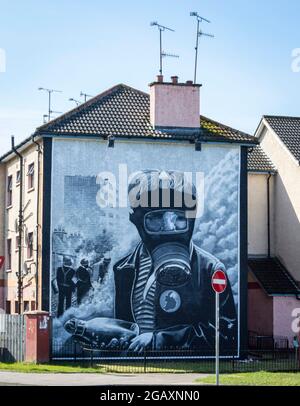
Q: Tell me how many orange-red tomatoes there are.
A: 0